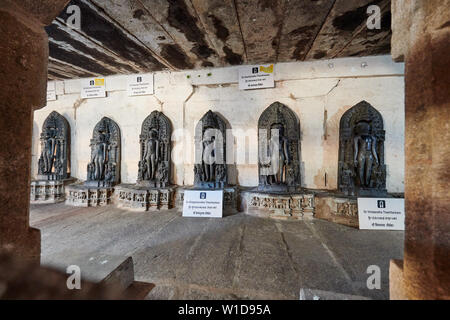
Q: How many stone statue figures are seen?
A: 6